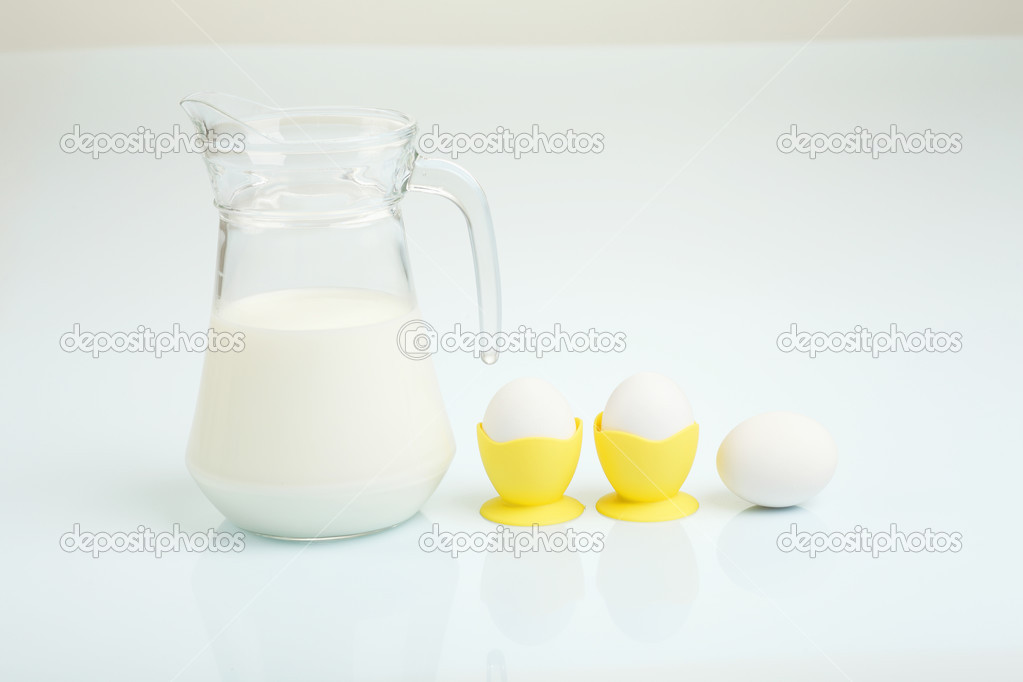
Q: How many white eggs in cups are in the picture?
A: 2